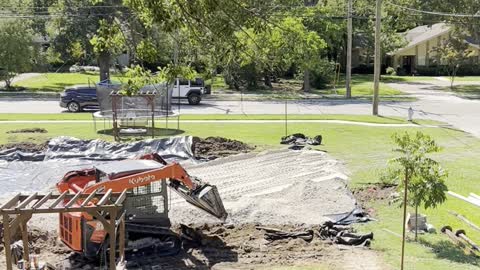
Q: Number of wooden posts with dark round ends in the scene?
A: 2